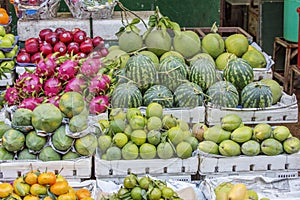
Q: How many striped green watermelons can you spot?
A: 9